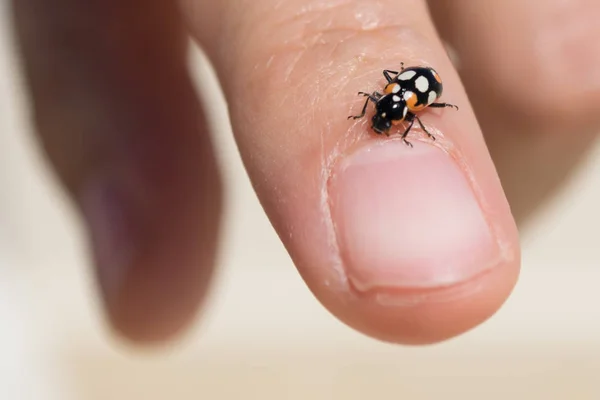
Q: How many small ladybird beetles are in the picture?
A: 1